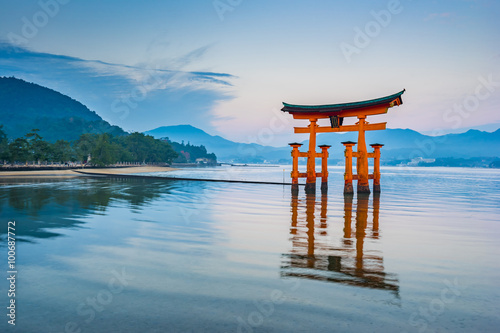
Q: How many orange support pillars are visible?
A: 6